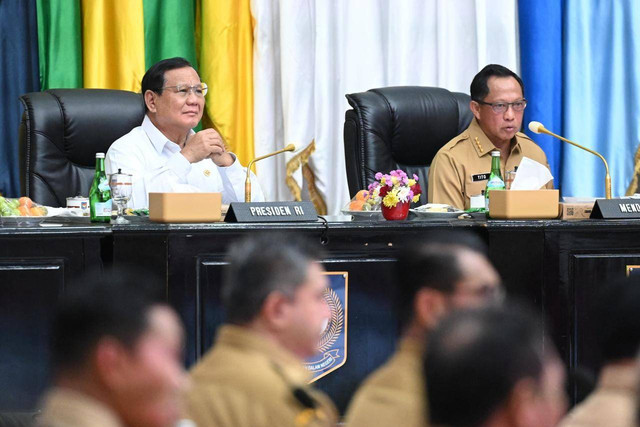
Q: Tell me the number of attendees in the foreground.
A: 5